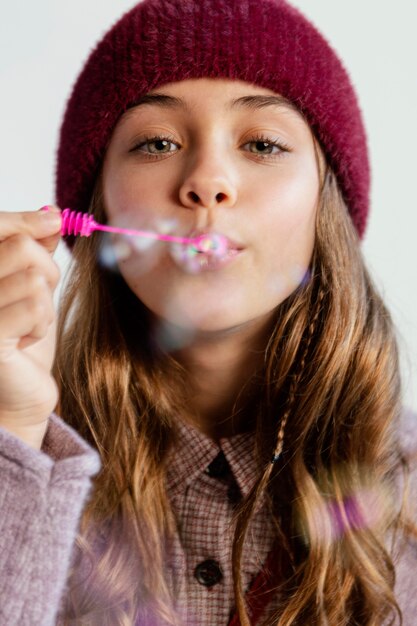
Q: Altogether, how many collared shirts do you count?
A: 1